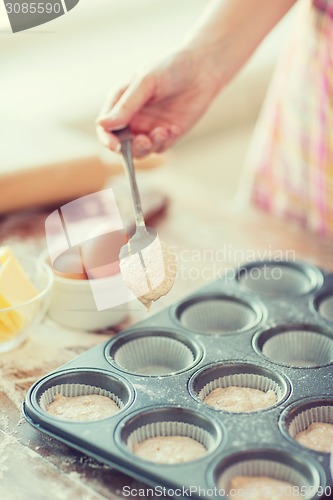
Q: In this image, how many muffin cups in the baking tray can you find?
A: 10